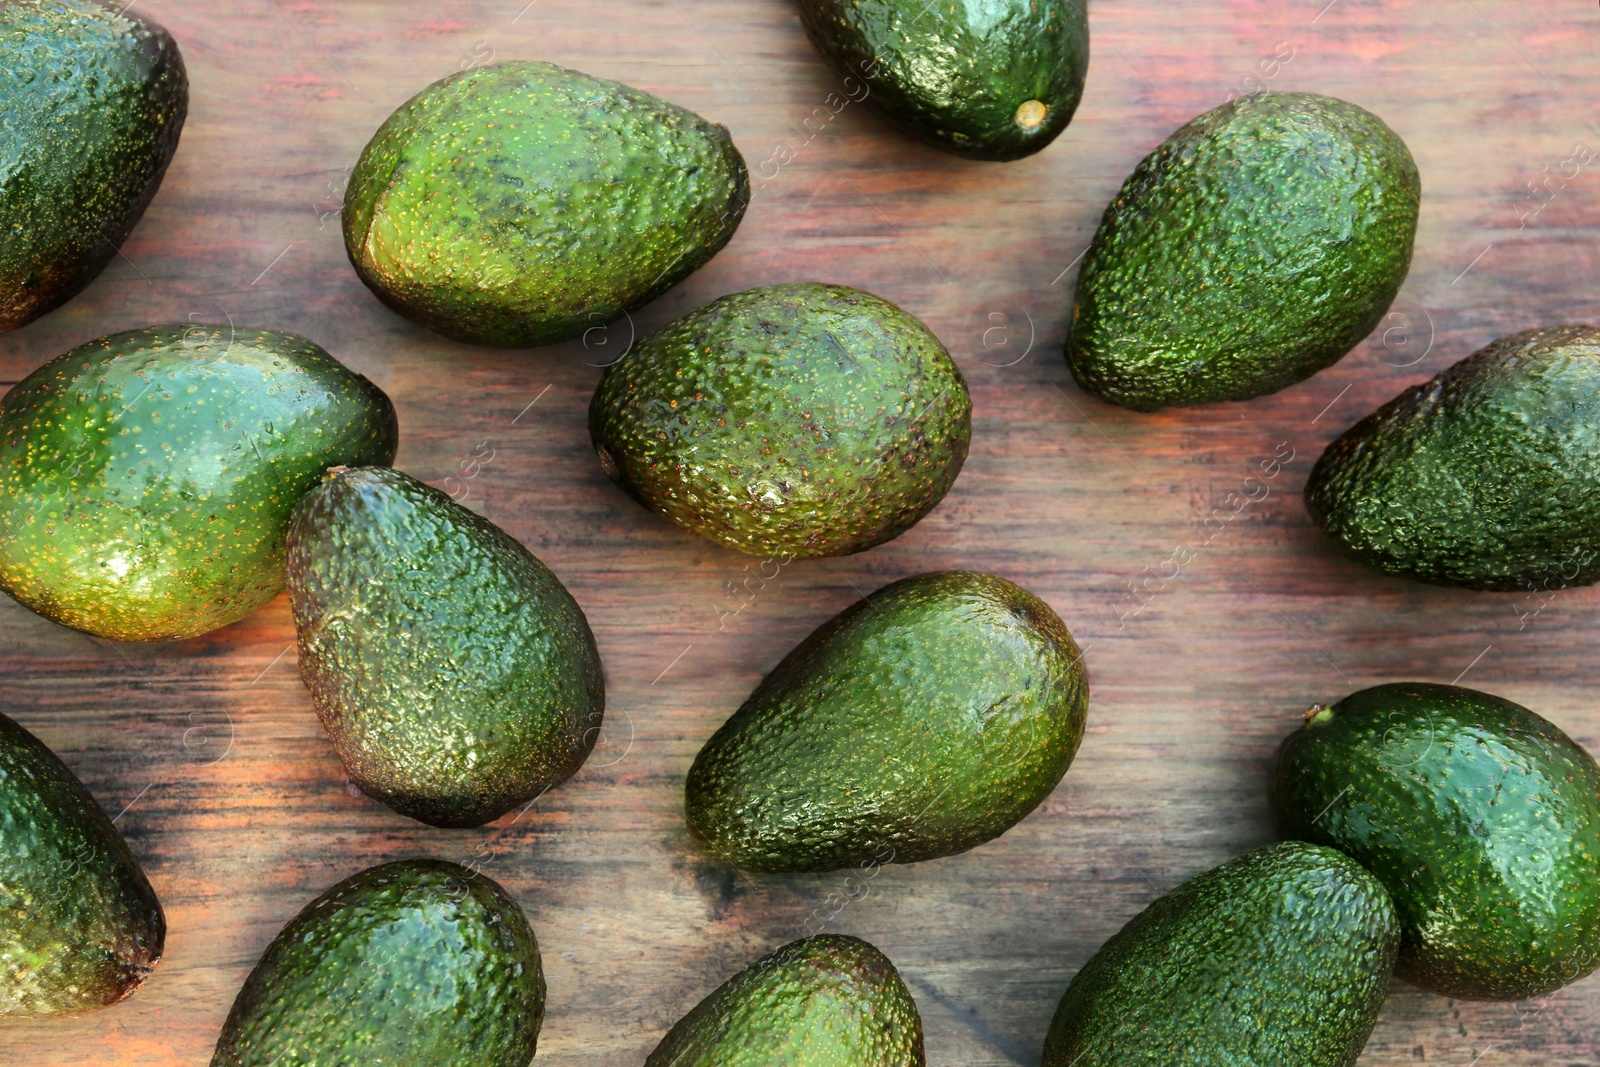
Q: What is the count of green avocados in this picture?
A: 14